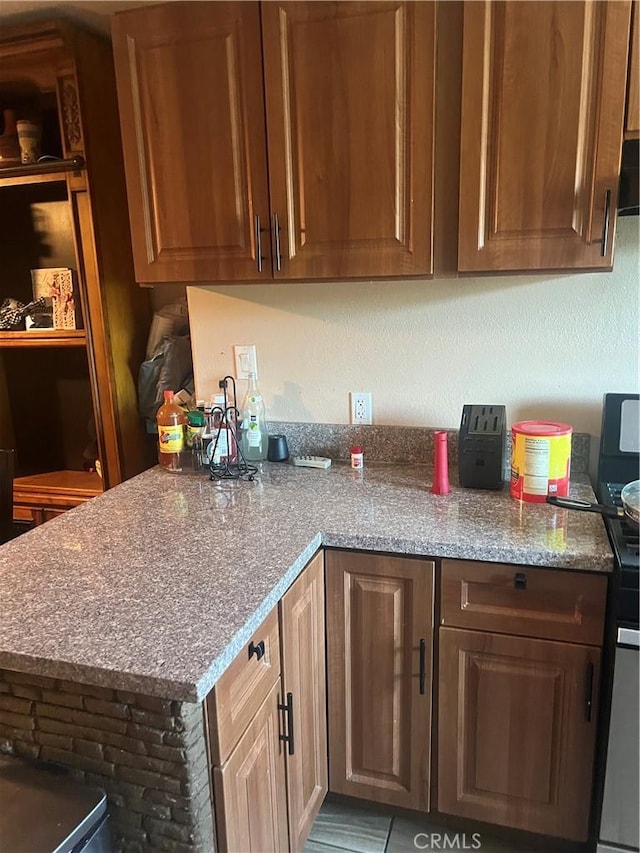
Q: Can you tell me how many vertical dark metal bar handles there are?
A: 6